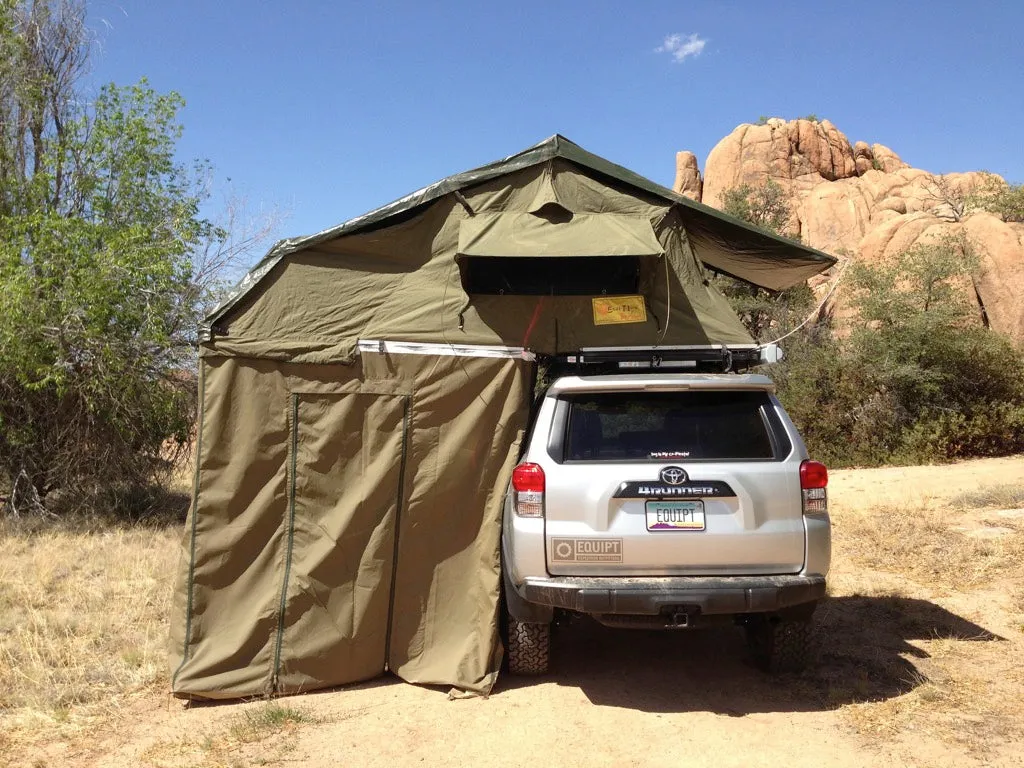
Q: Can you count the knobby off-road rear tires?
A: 2